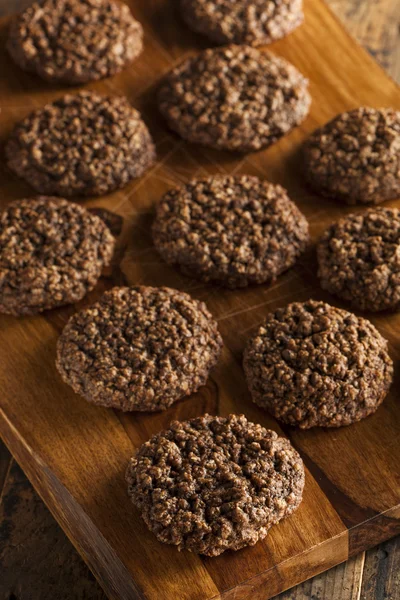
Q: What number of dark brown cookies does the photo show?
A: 11